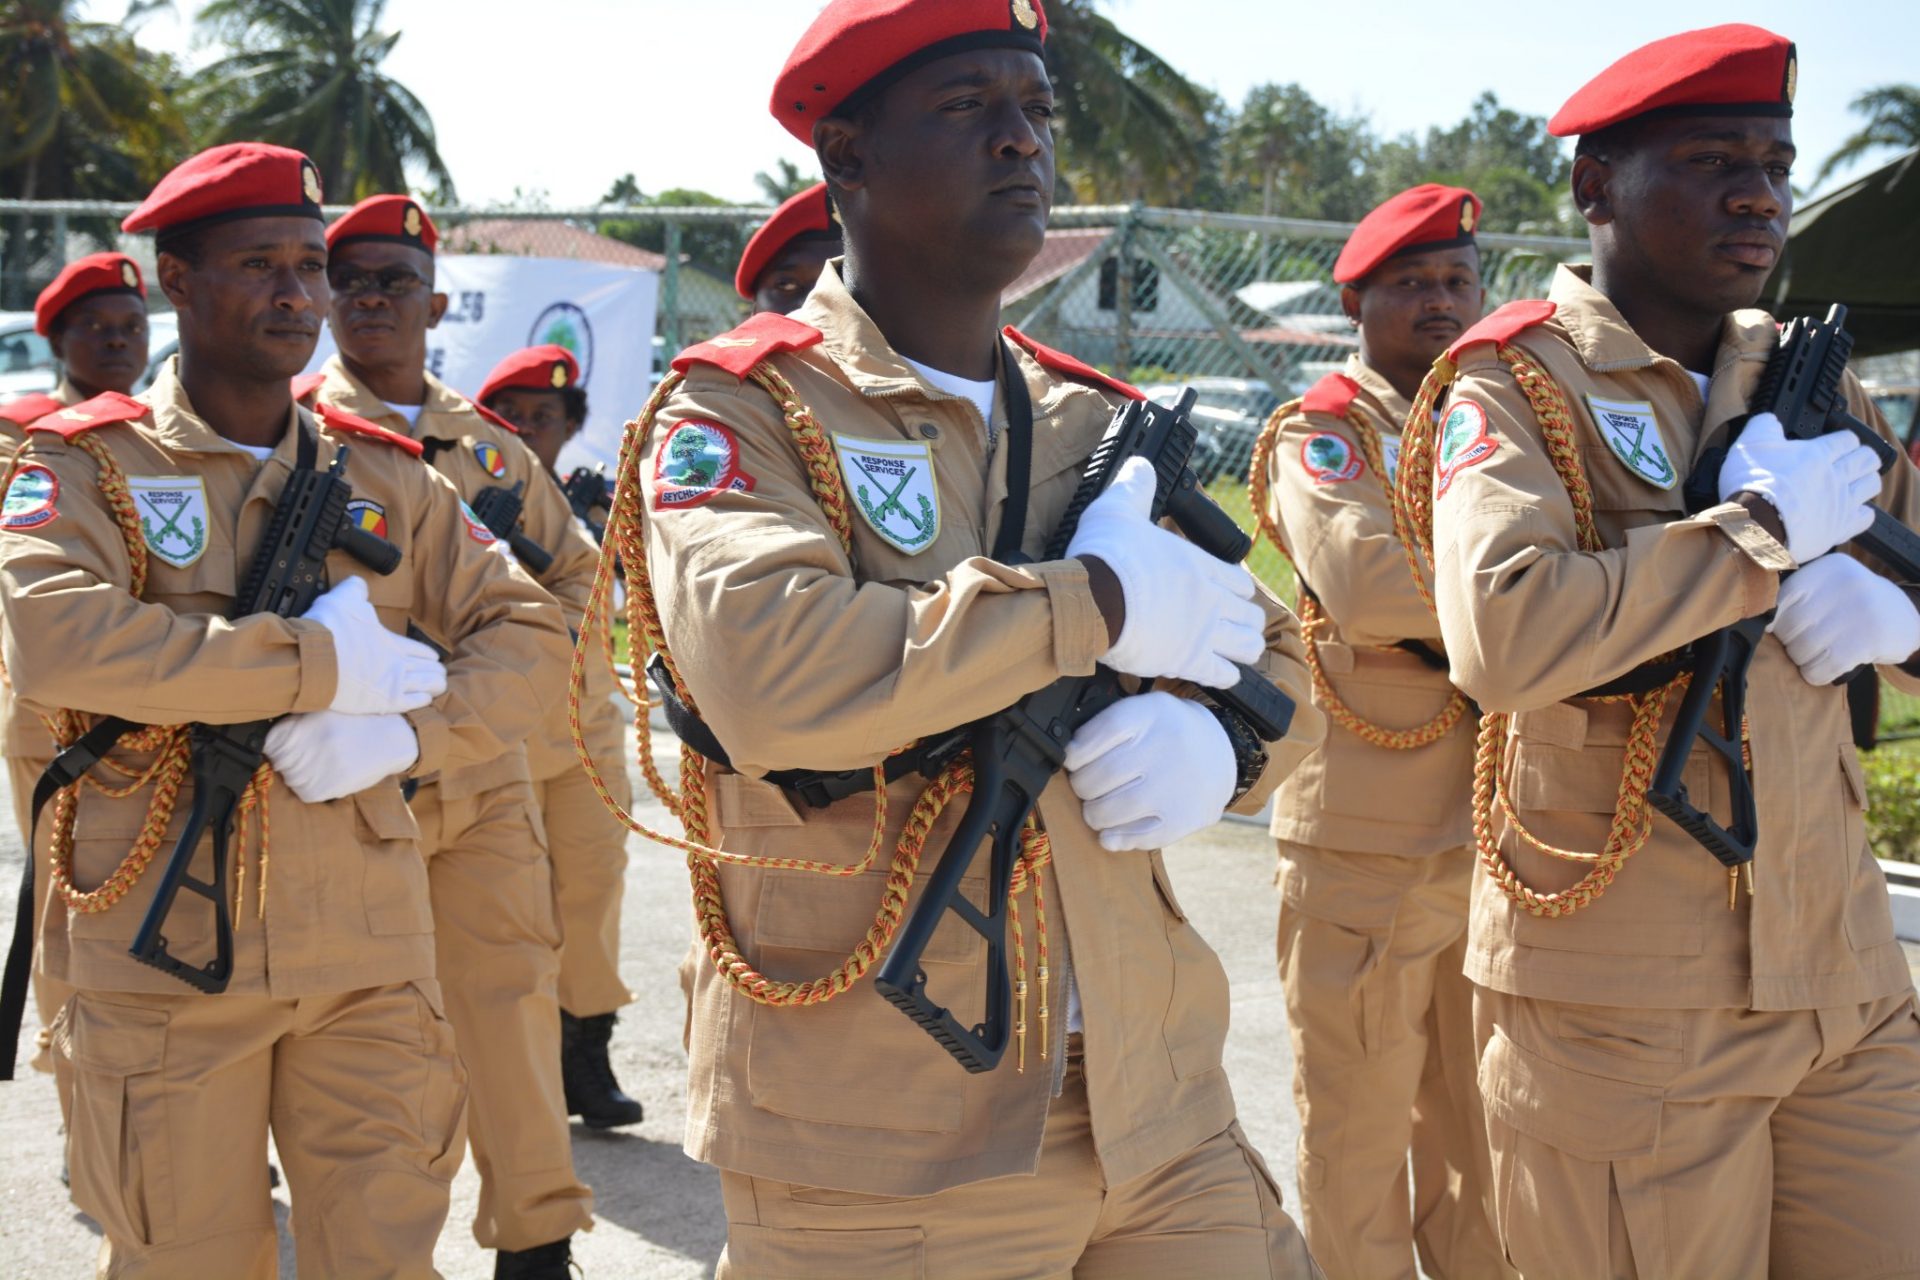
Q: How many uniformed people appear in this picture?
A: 8